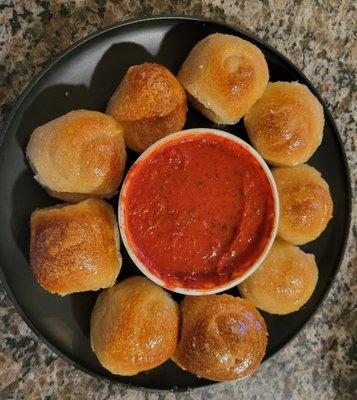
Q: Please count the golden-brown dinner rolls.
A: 9